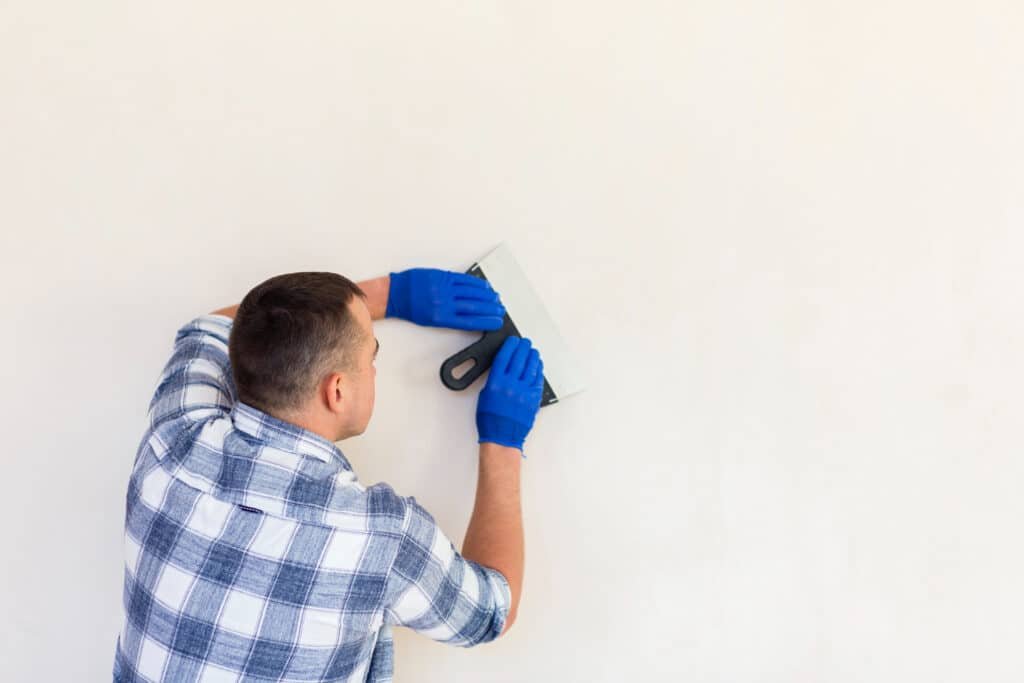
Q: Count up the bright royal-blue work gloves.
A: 2